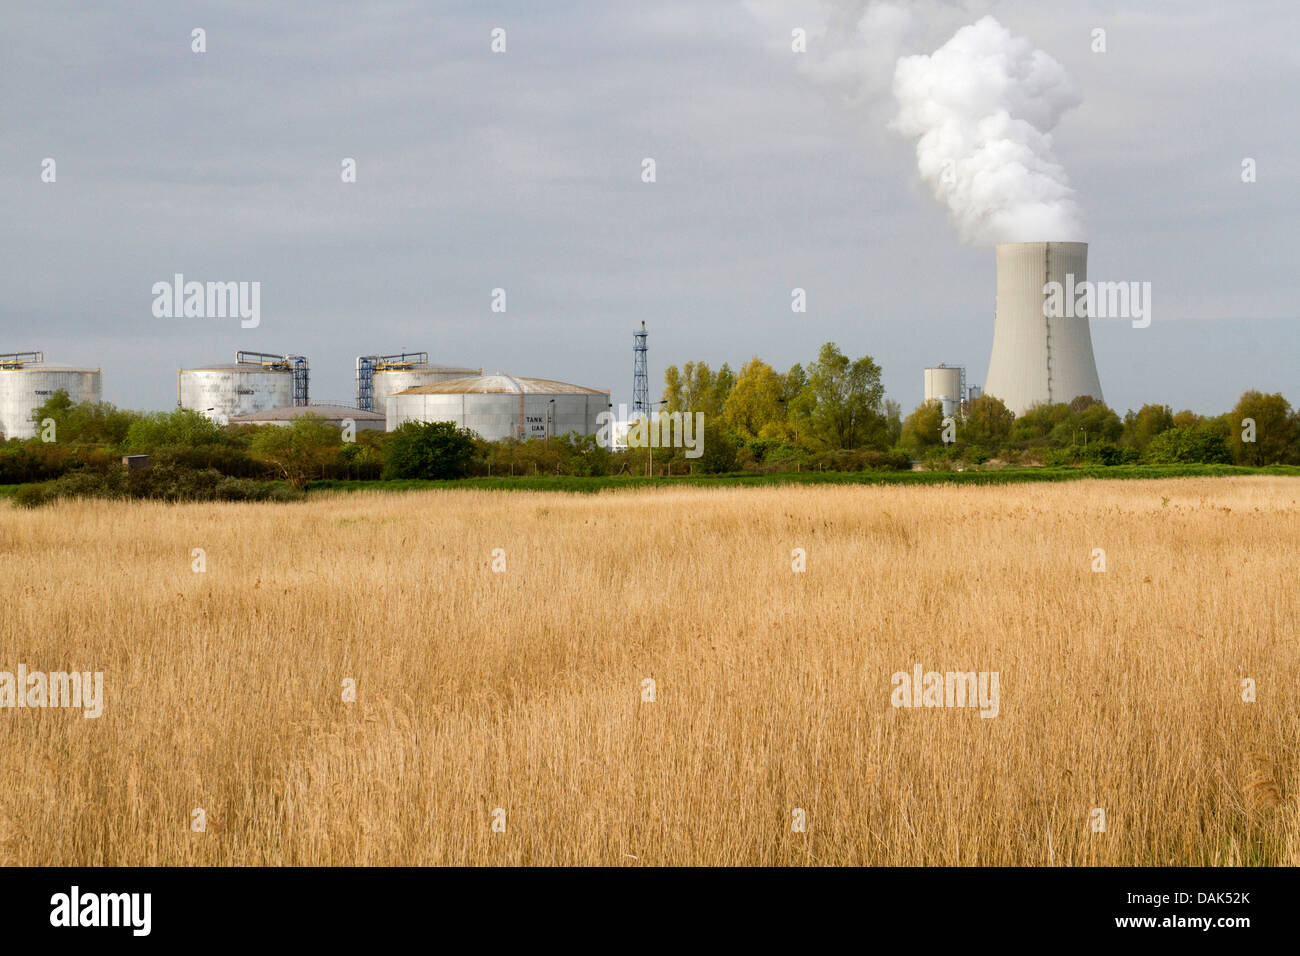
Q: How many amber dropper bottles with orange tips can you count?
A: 0